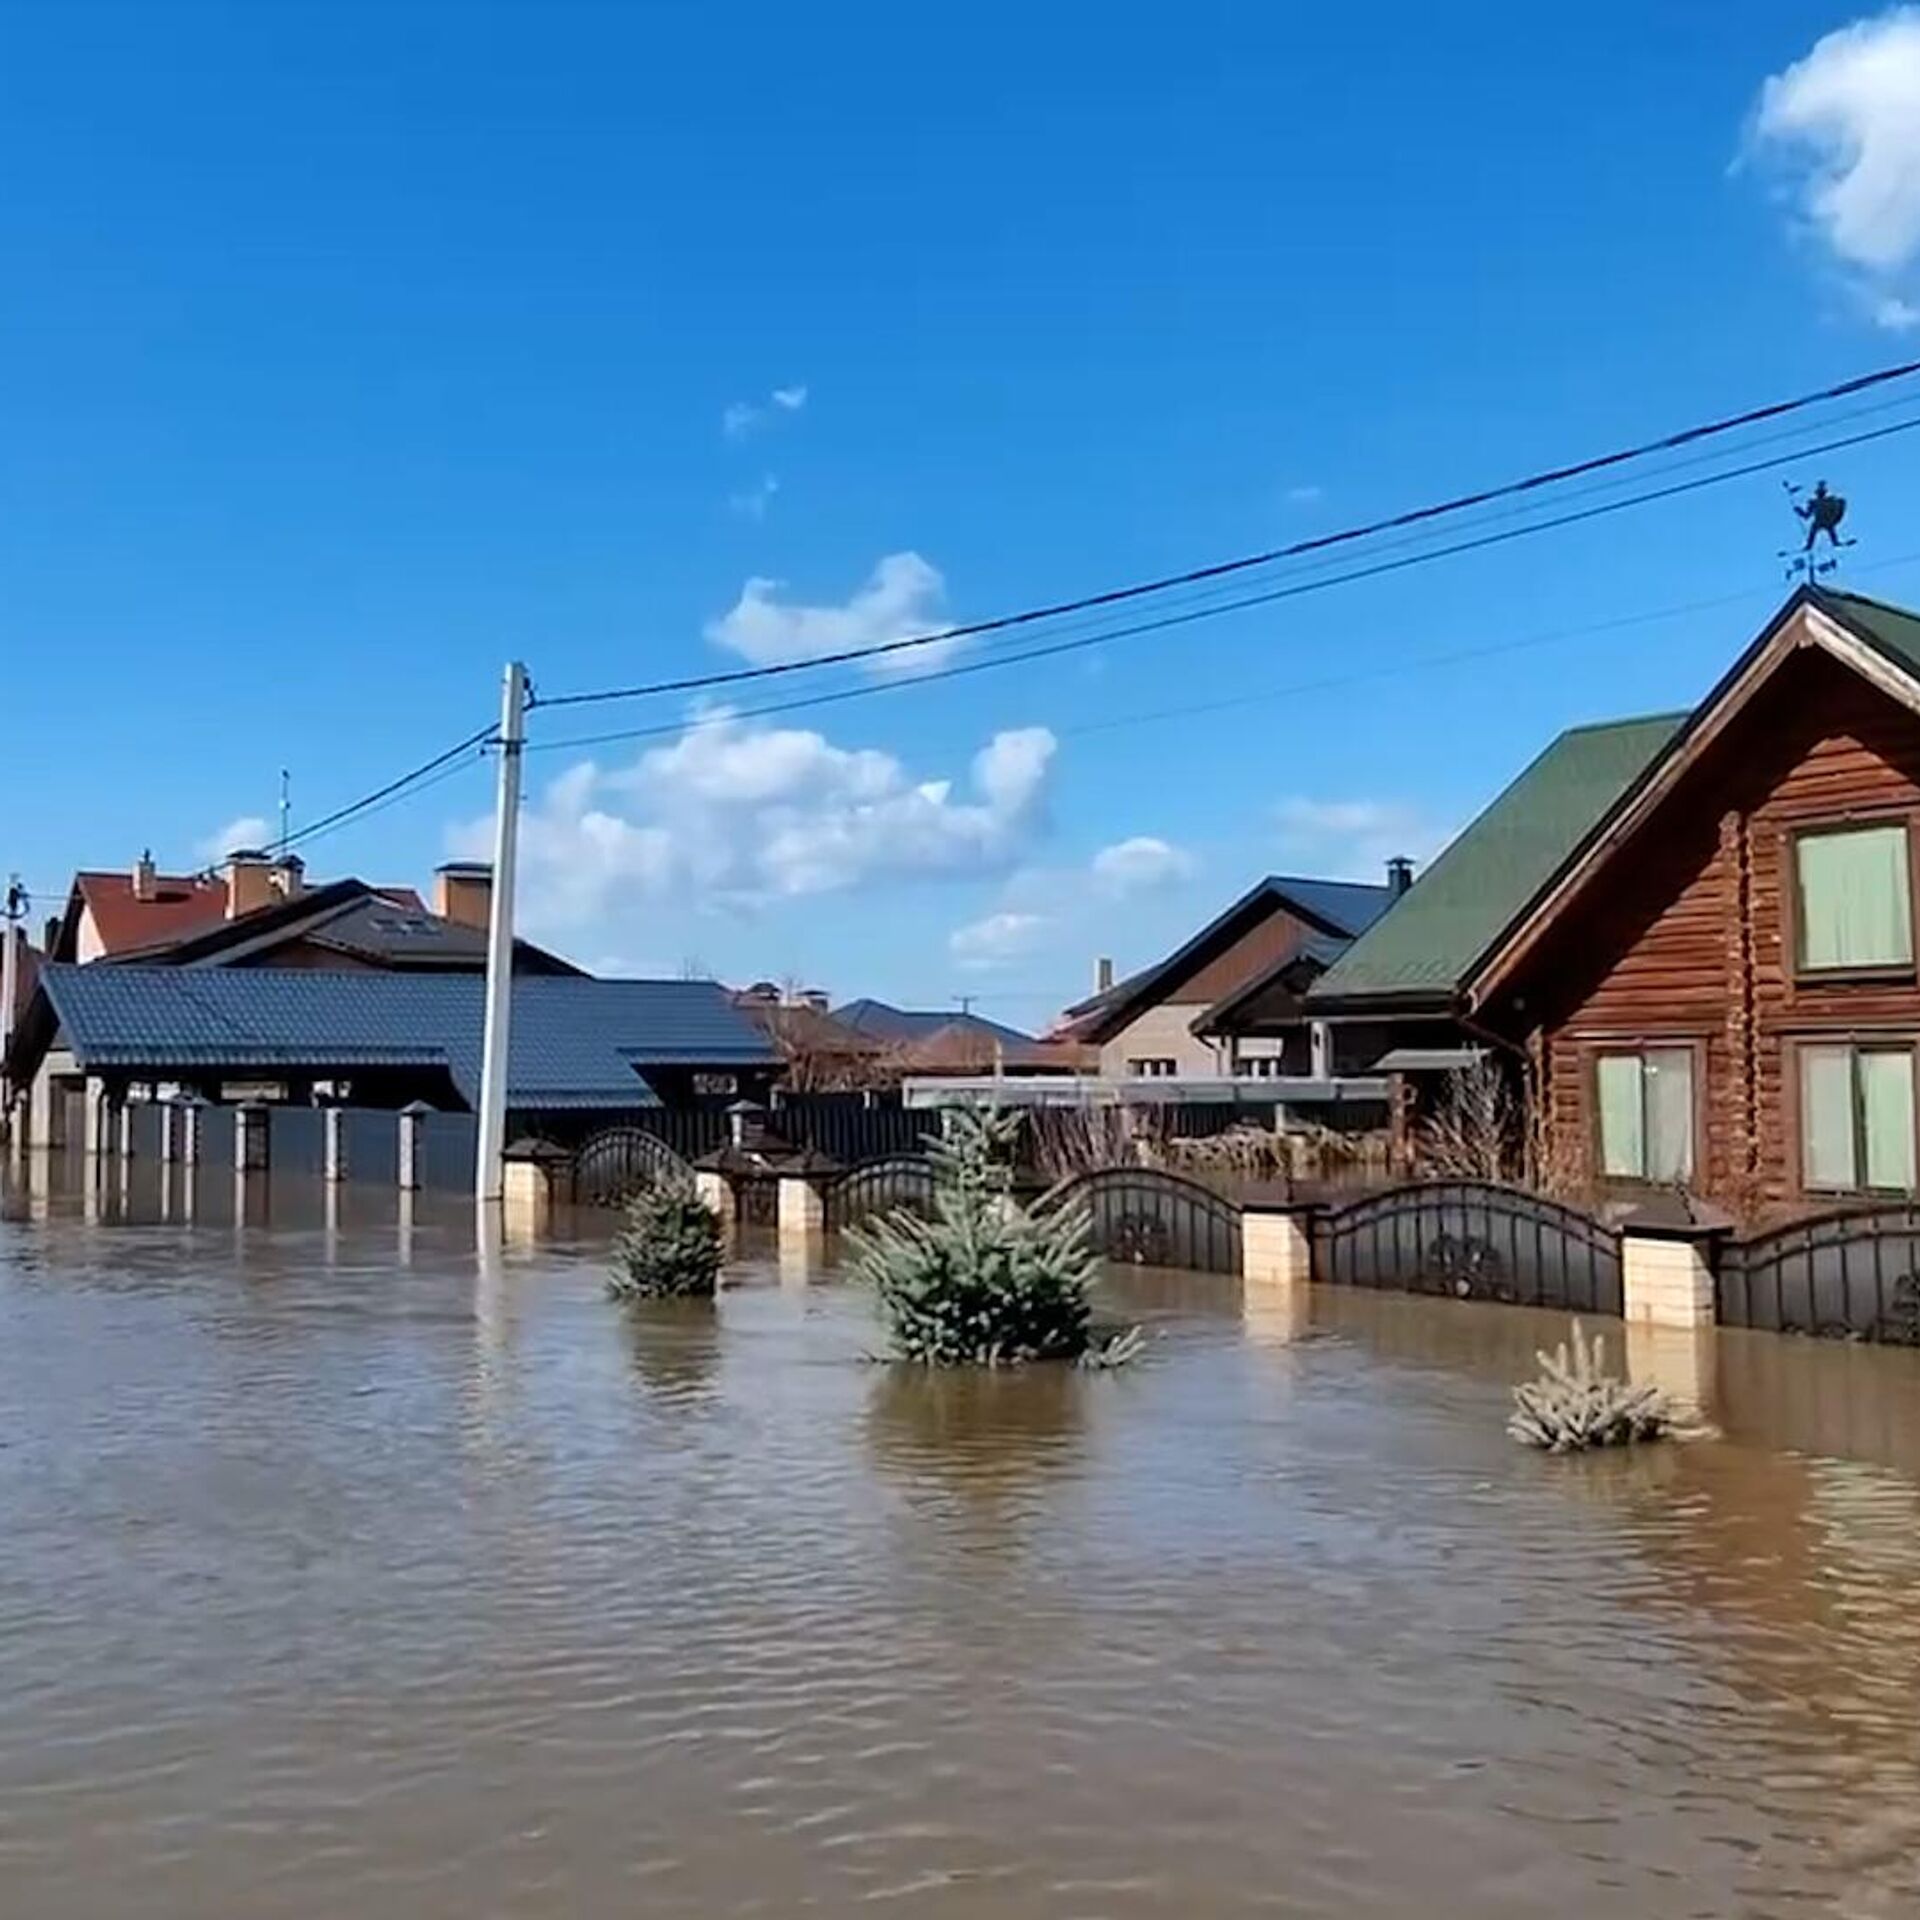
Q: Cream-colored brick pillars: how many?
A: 5